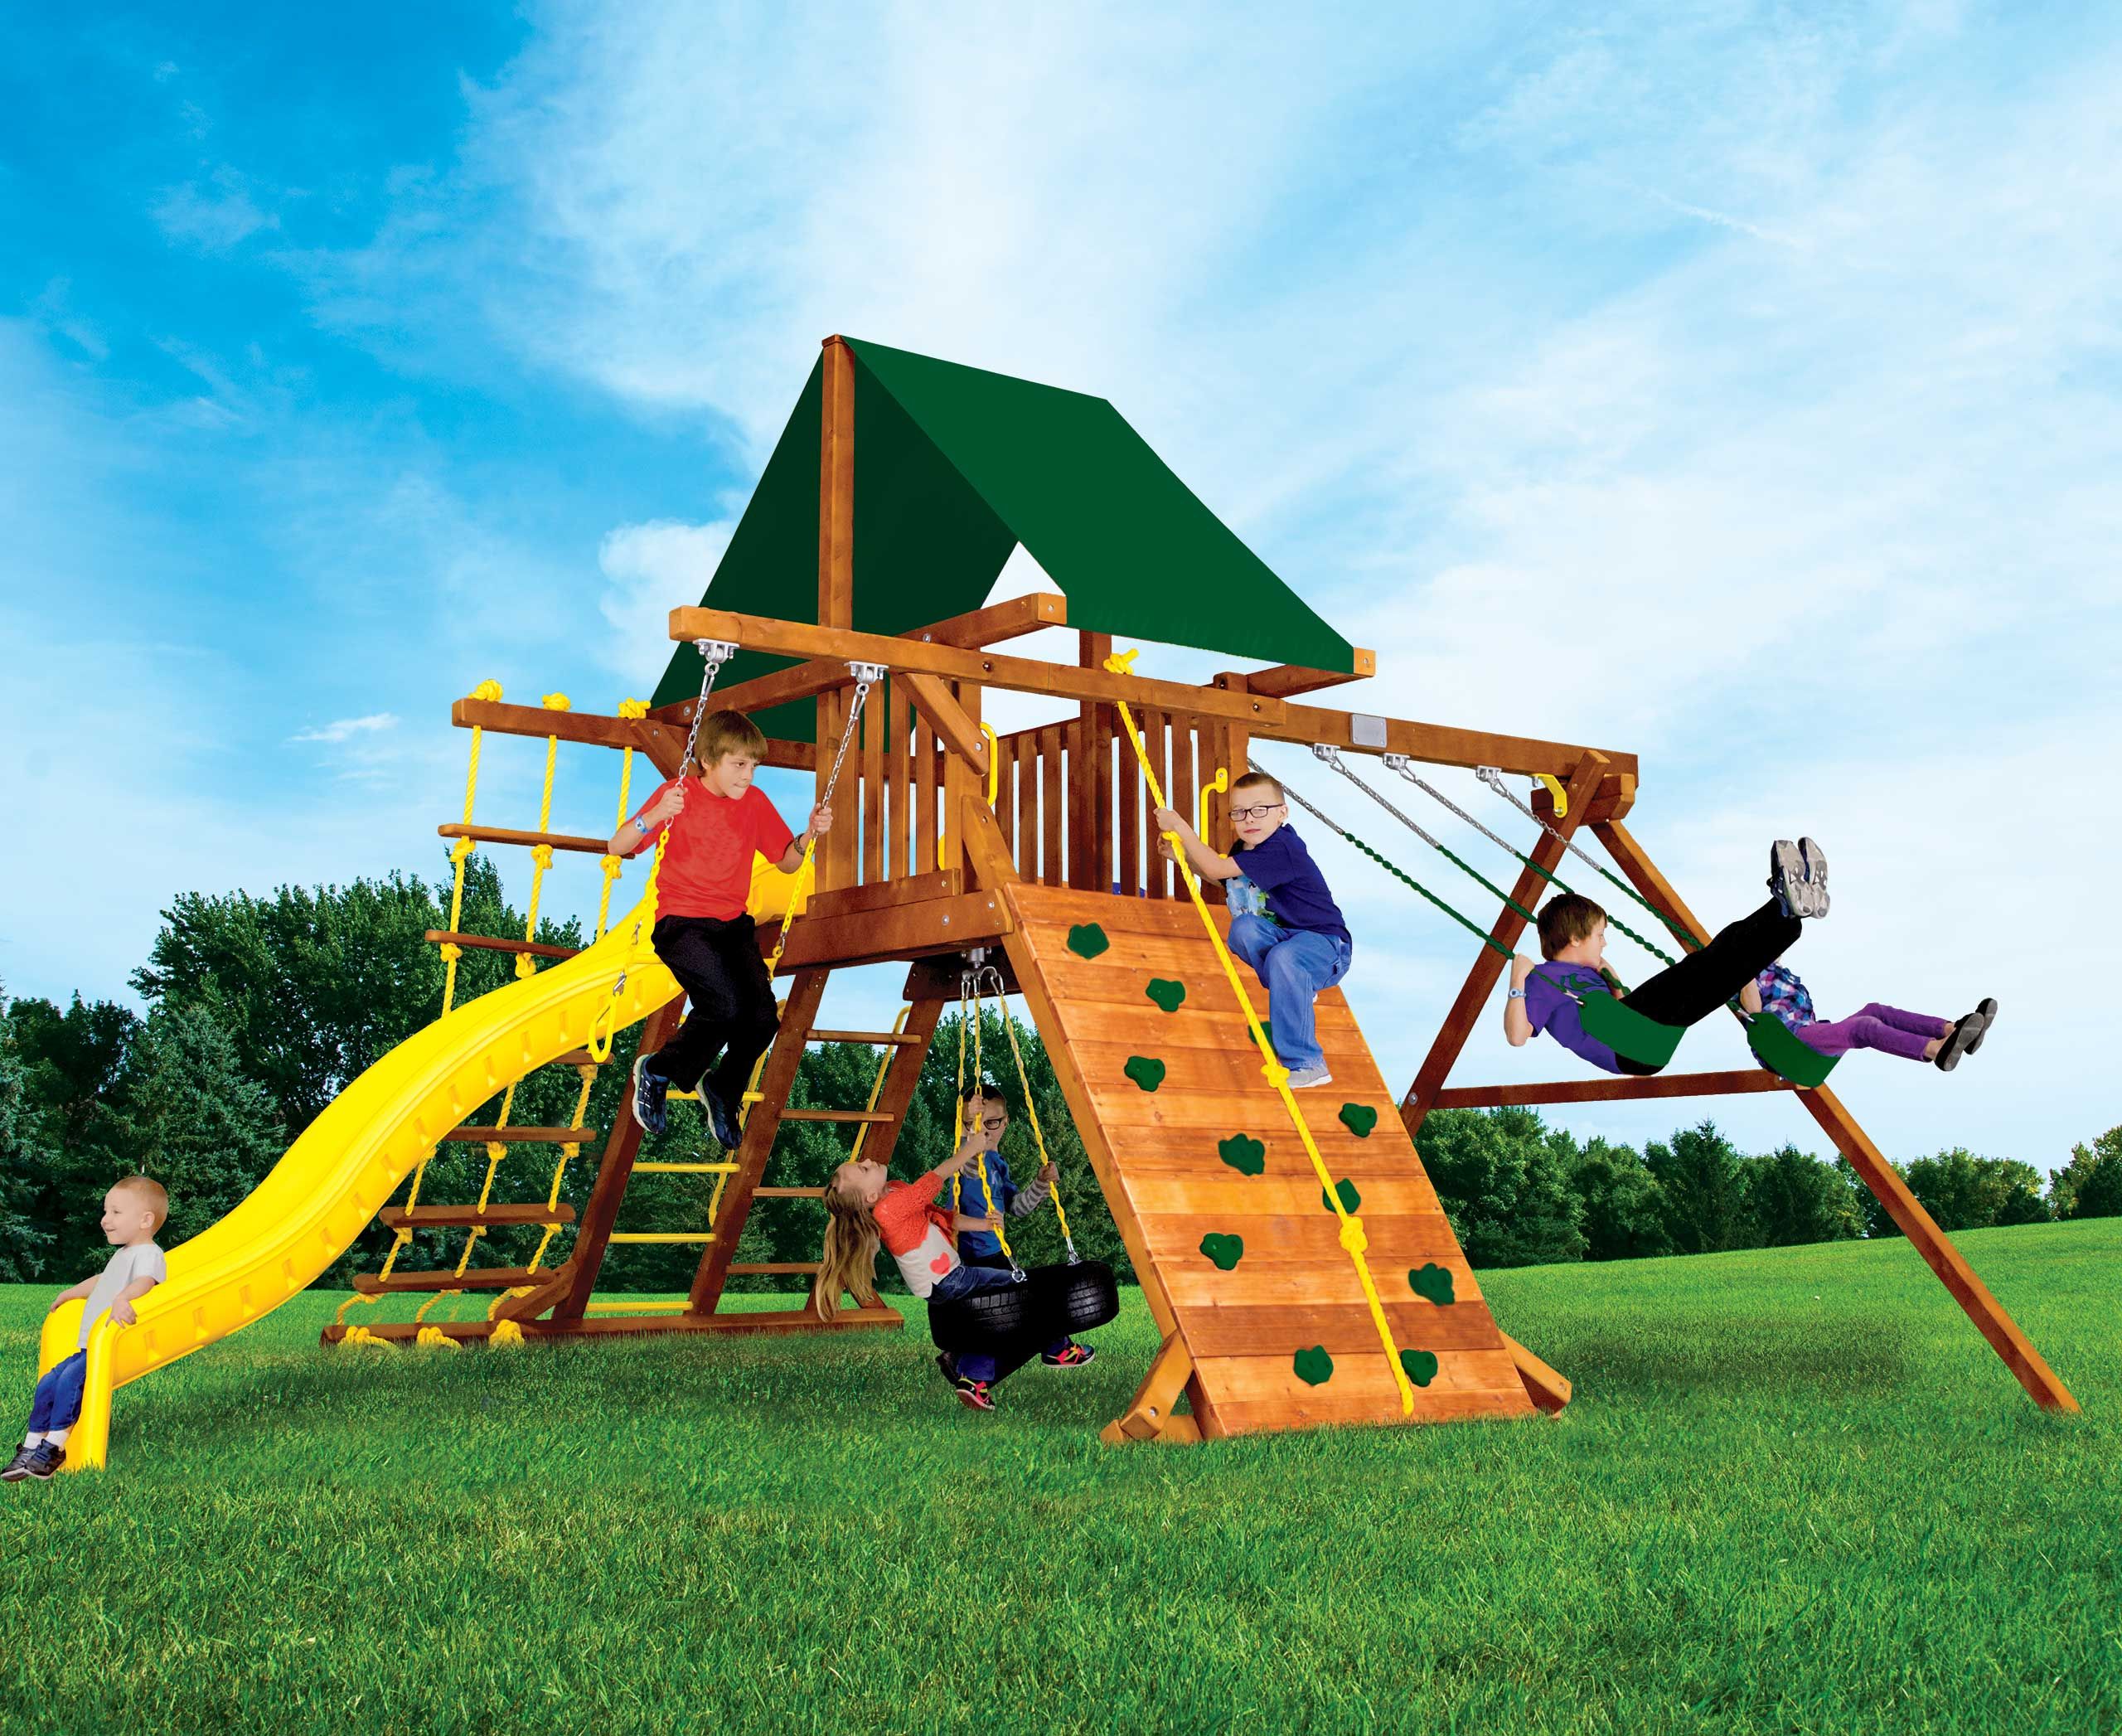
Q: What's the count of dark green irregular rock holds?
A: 11